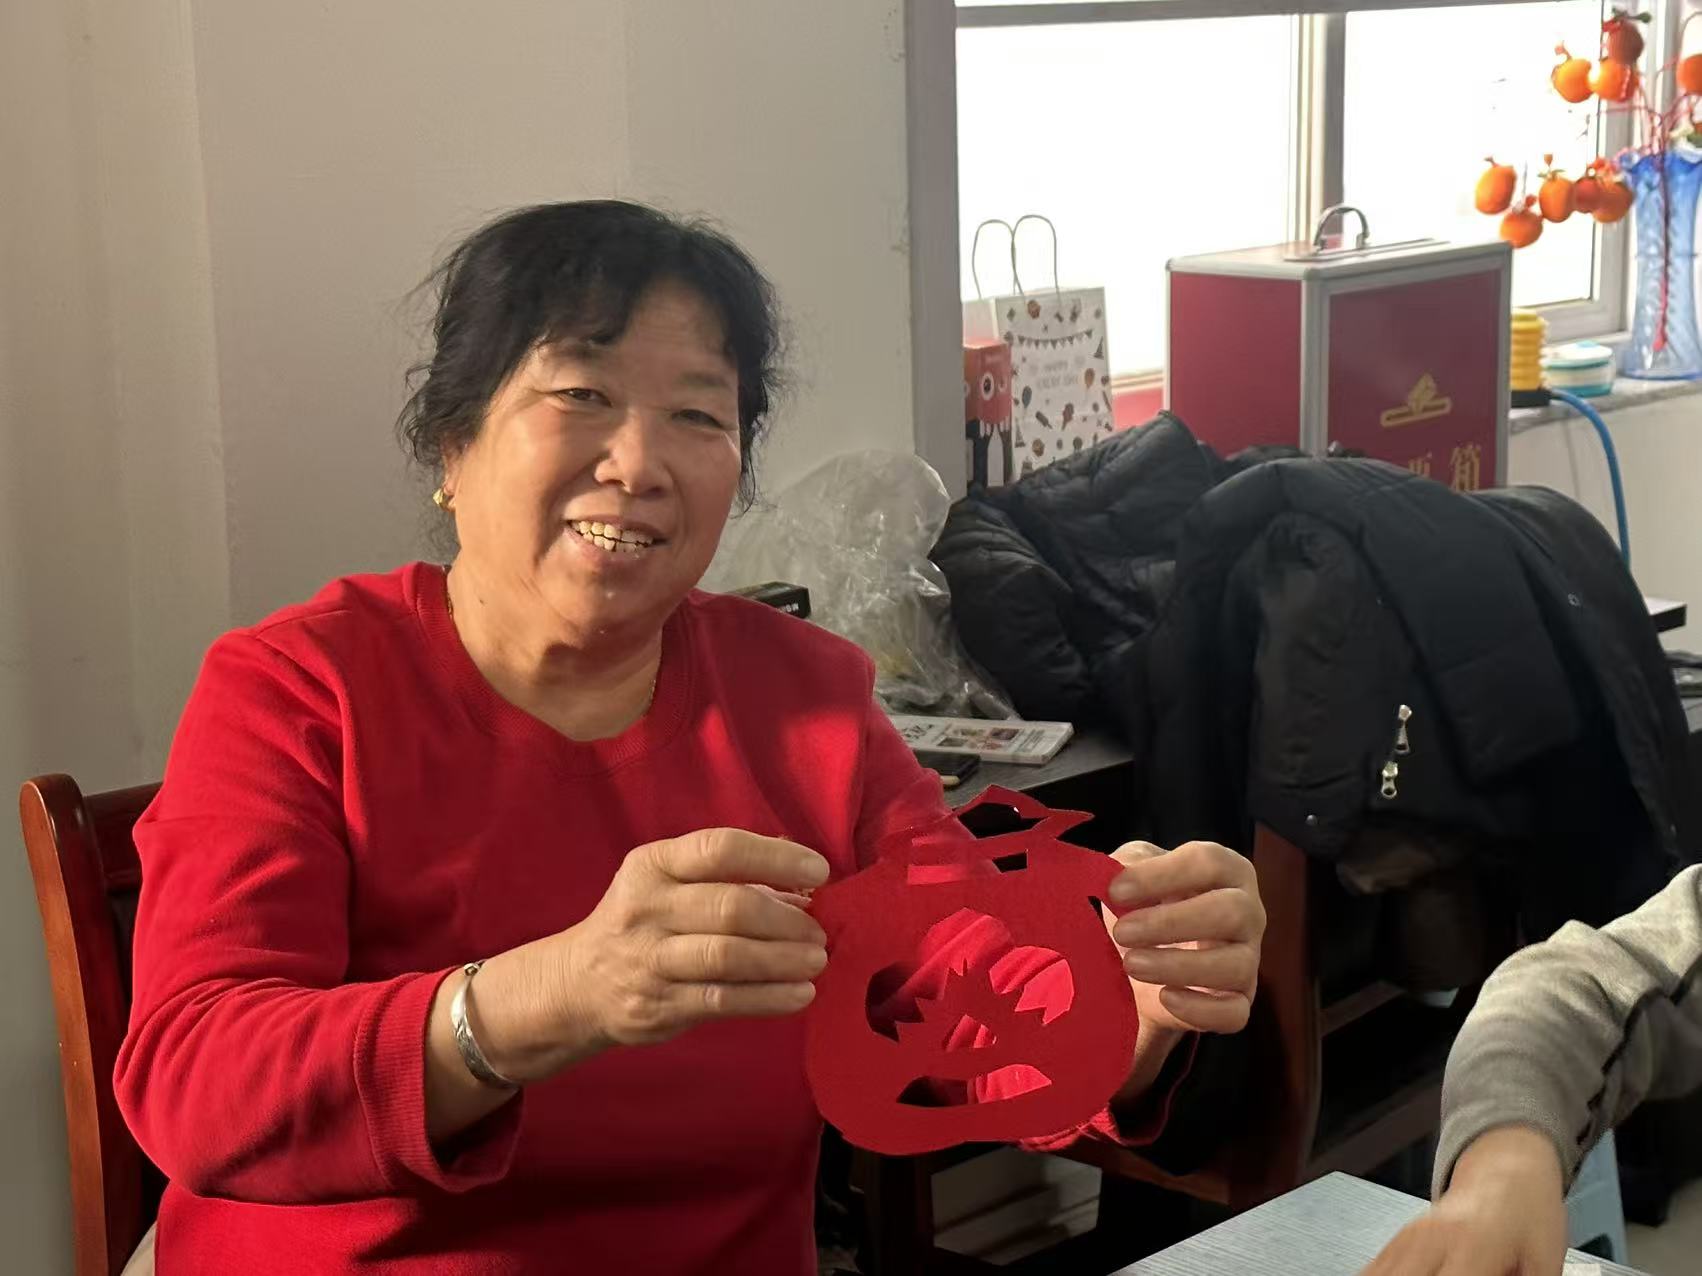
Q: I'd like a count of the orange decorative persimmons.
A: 9